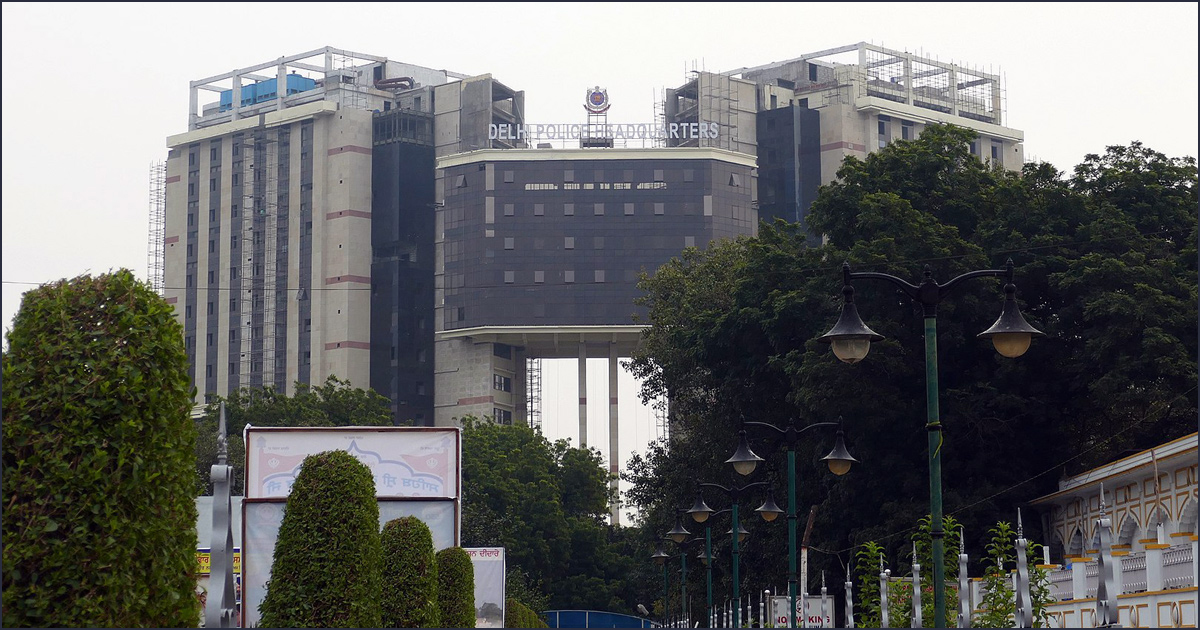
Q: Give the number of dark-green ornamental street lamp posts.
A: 6